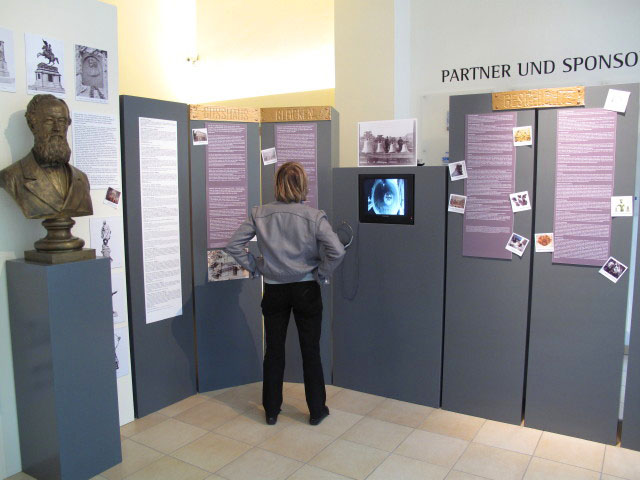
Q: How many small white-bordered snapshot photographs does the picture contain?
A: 12